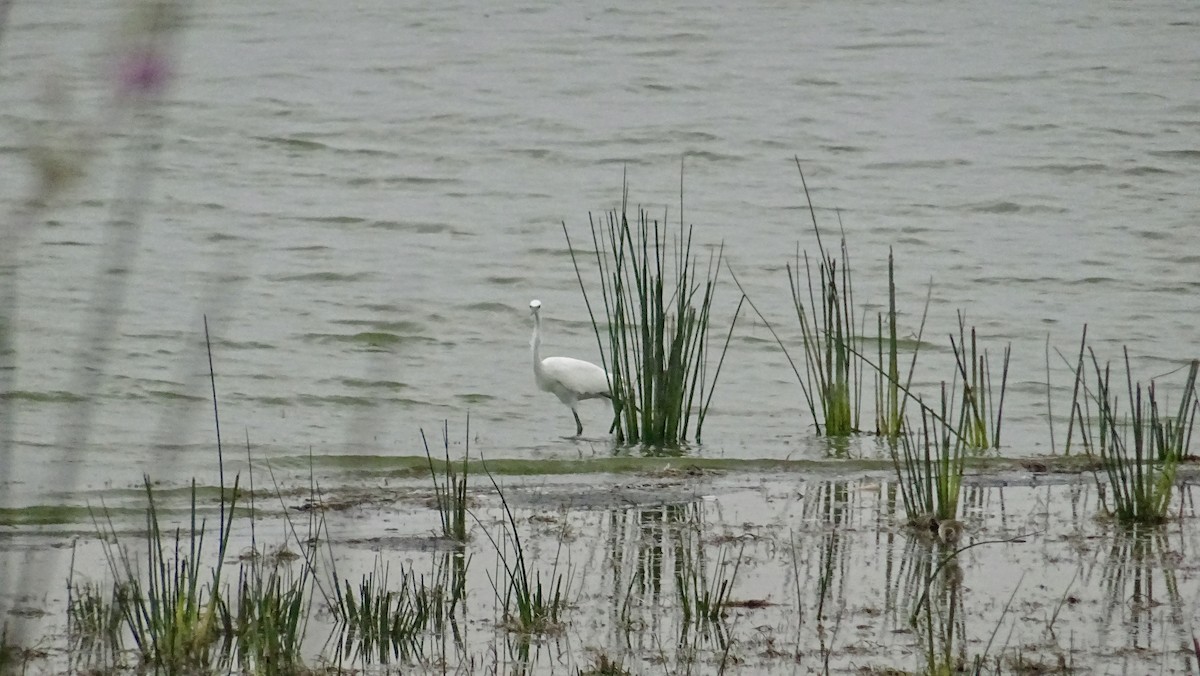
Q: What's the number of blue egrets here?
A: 0